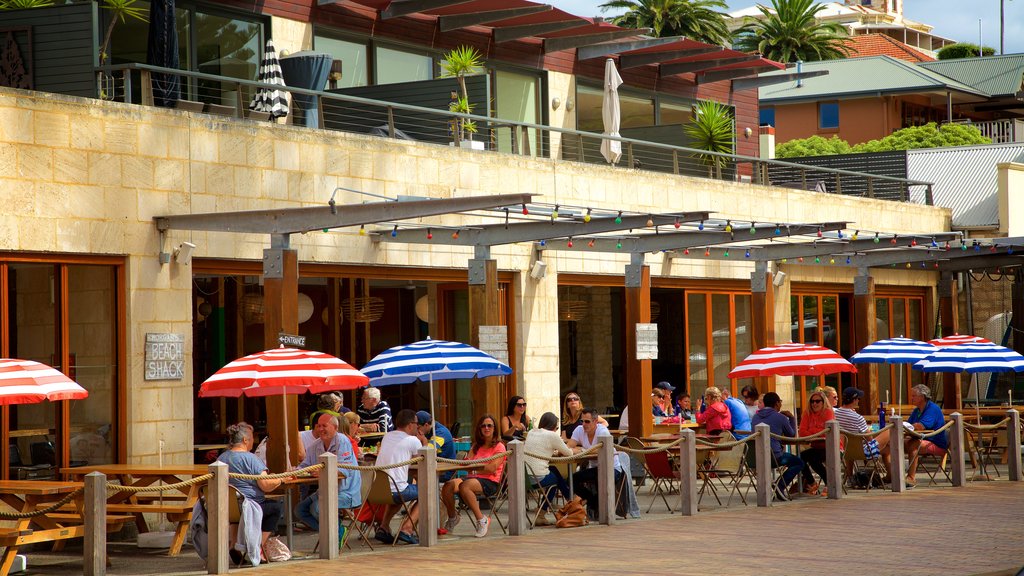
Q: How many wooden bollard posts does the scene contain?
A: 12